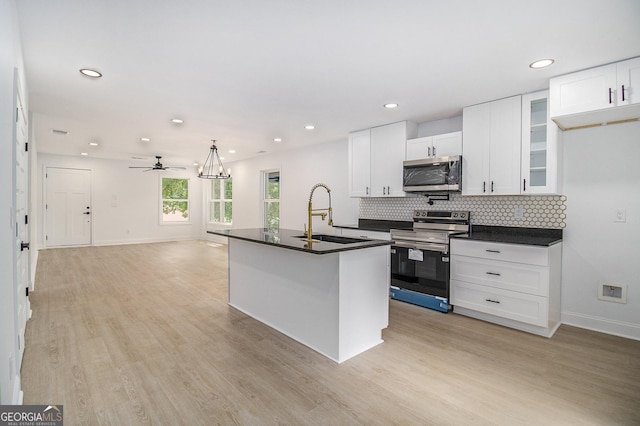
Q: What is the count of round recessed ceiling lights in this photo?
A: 12